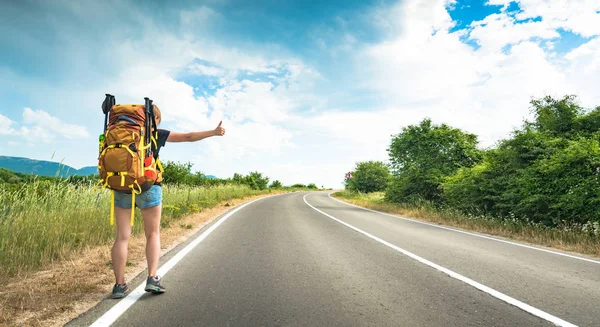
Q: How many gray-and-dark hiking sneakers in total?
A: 2